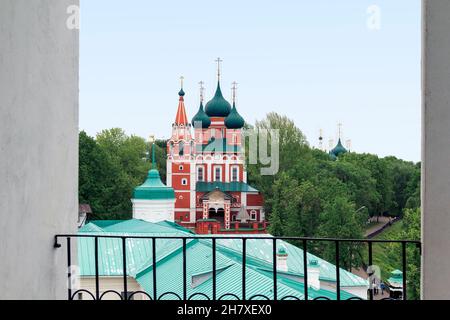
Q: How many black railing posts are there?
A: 12